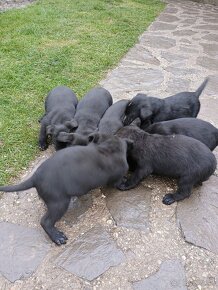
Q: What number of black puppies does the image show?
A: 7